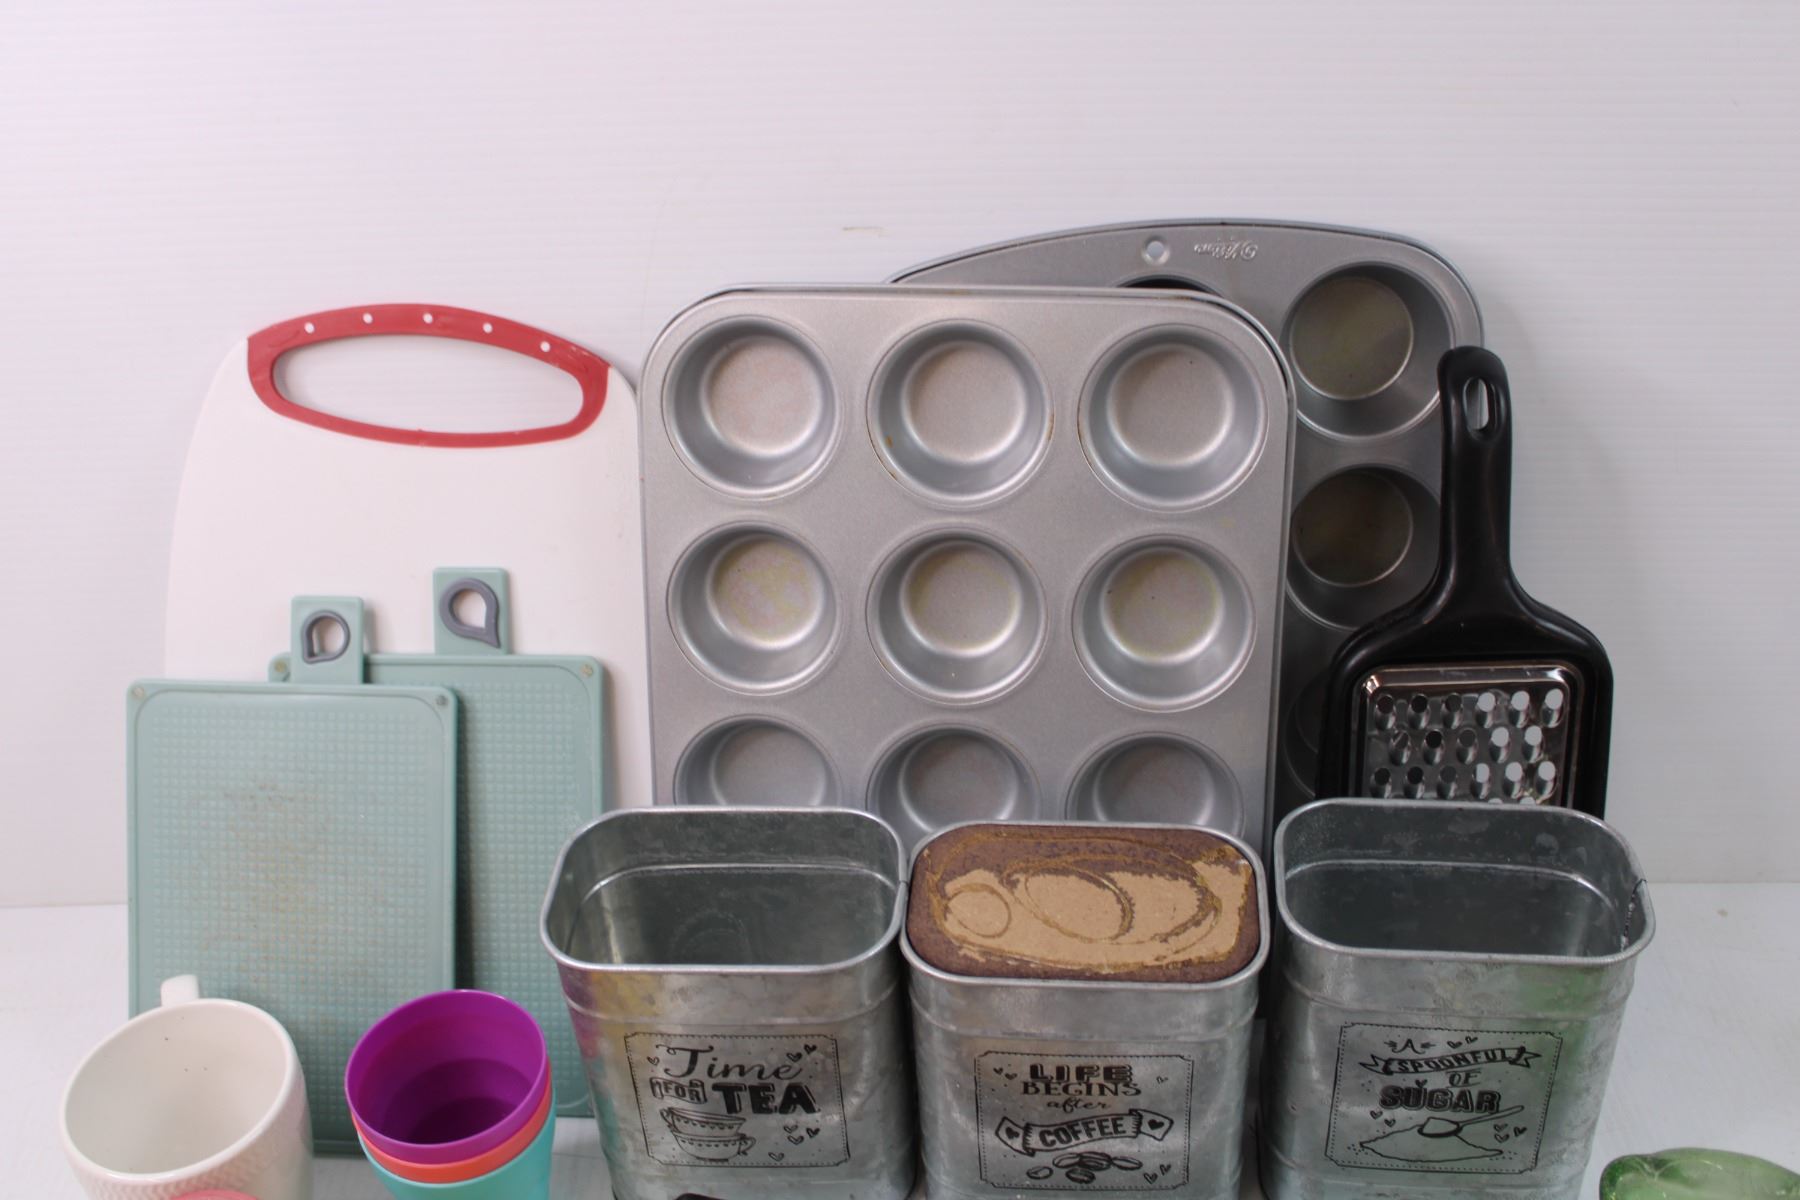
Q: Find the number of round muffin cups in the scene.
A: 13